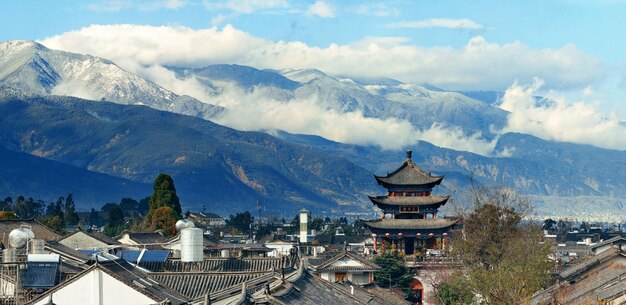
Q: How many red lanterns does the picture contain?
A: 6